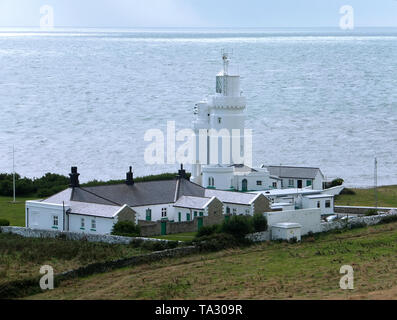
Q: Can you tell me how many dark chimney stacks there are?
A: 3